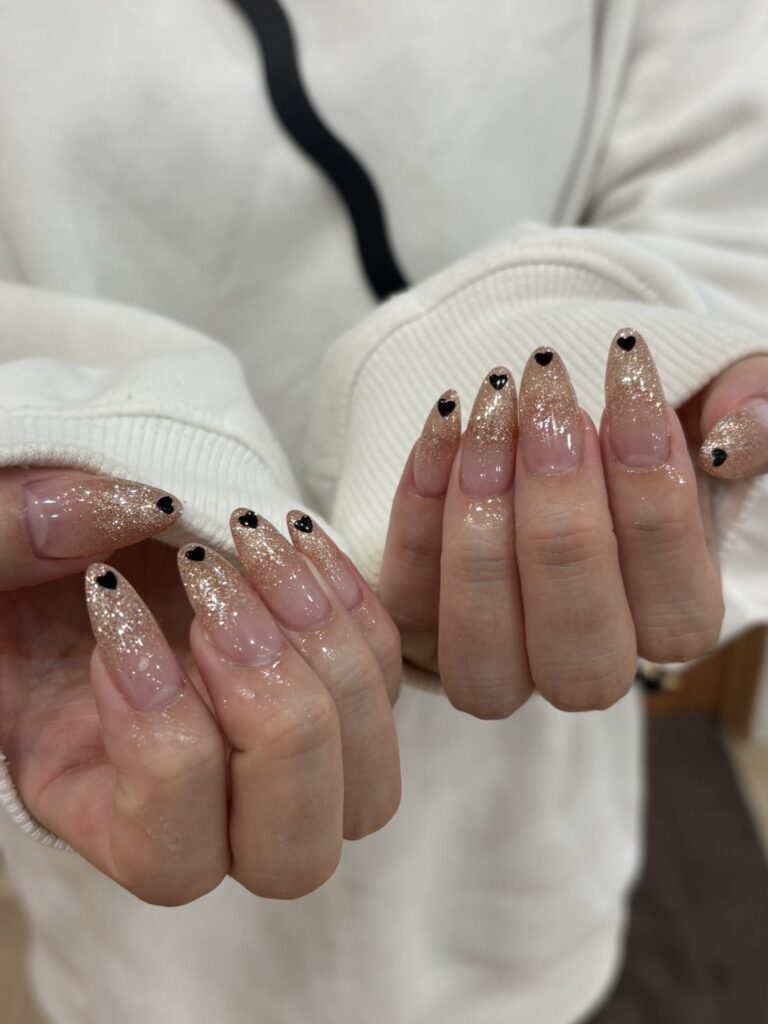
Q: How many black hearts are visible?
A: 10